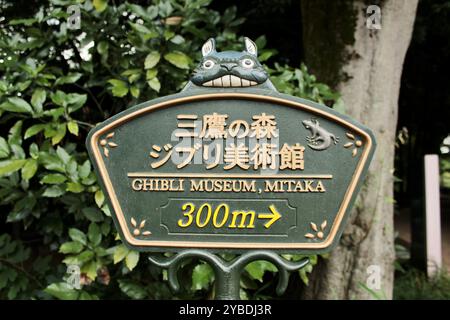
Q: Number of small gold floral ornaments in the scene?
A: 4